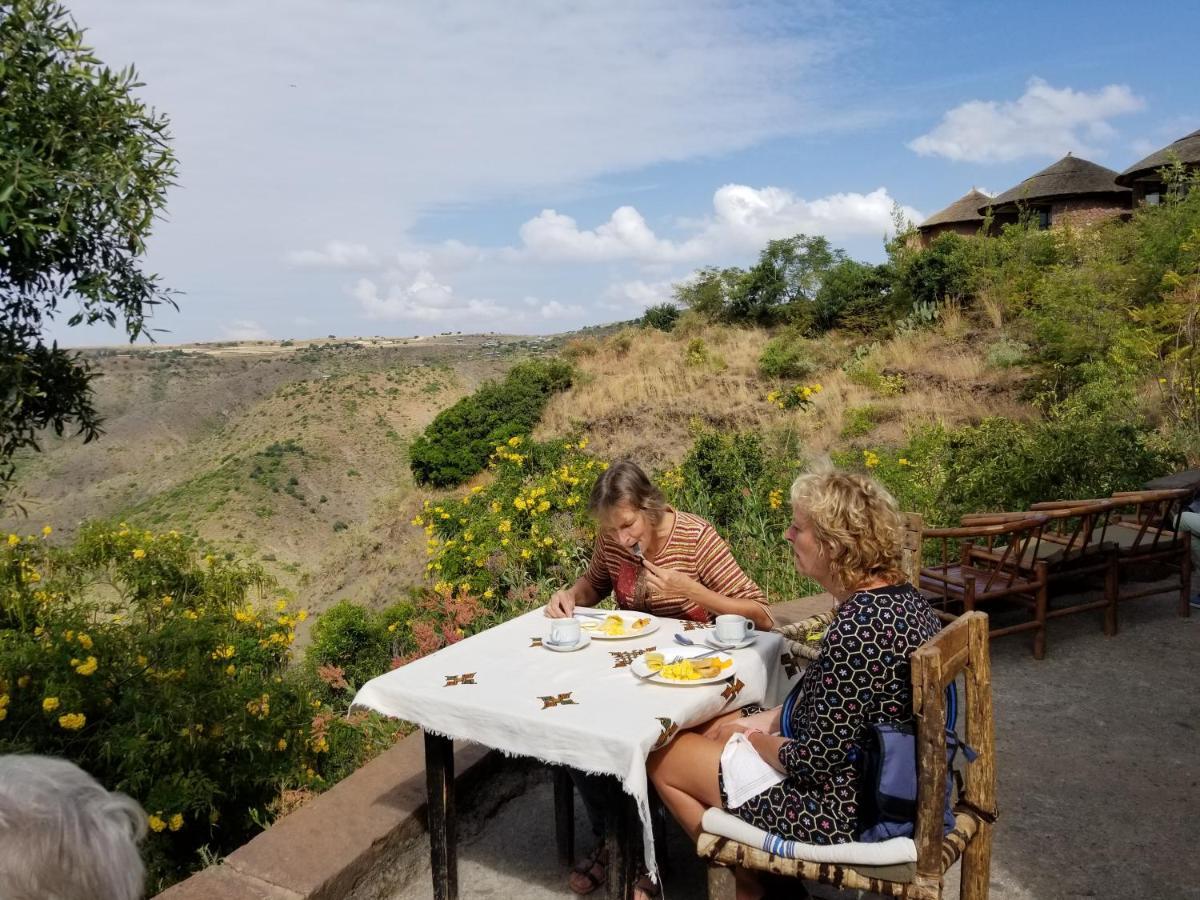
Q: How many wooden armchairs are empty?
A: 3